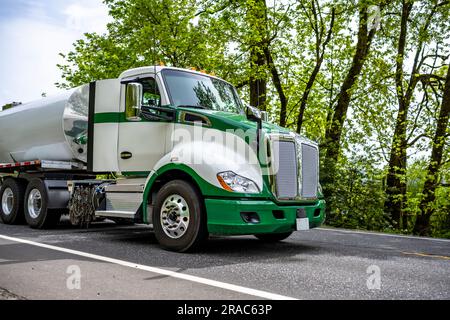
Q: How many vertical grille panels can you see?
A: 2